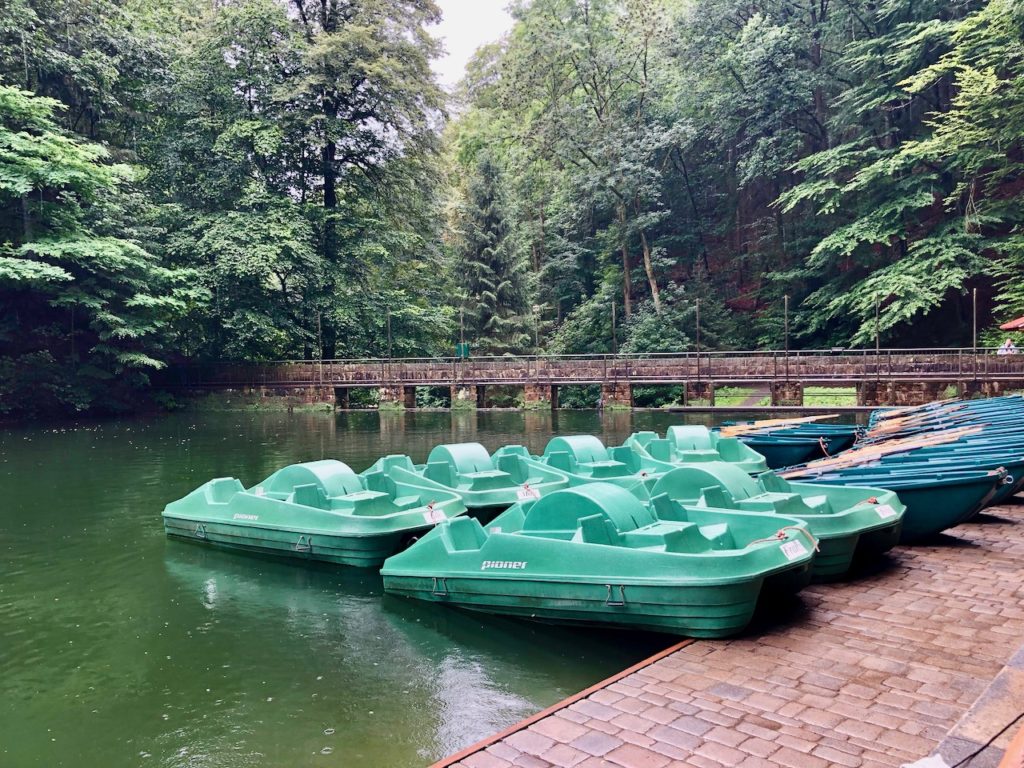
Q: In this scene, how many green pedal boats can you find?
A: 6